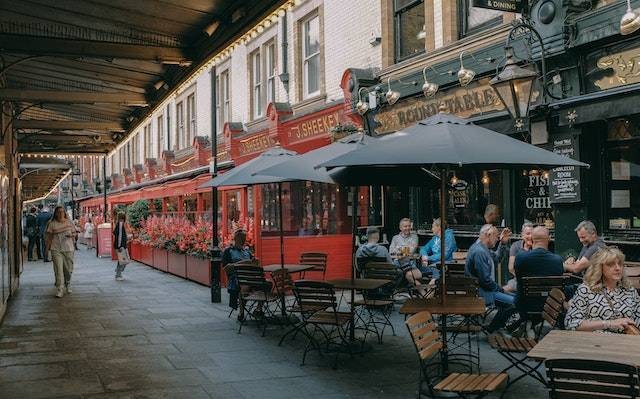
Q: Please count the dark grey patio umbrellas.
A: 3